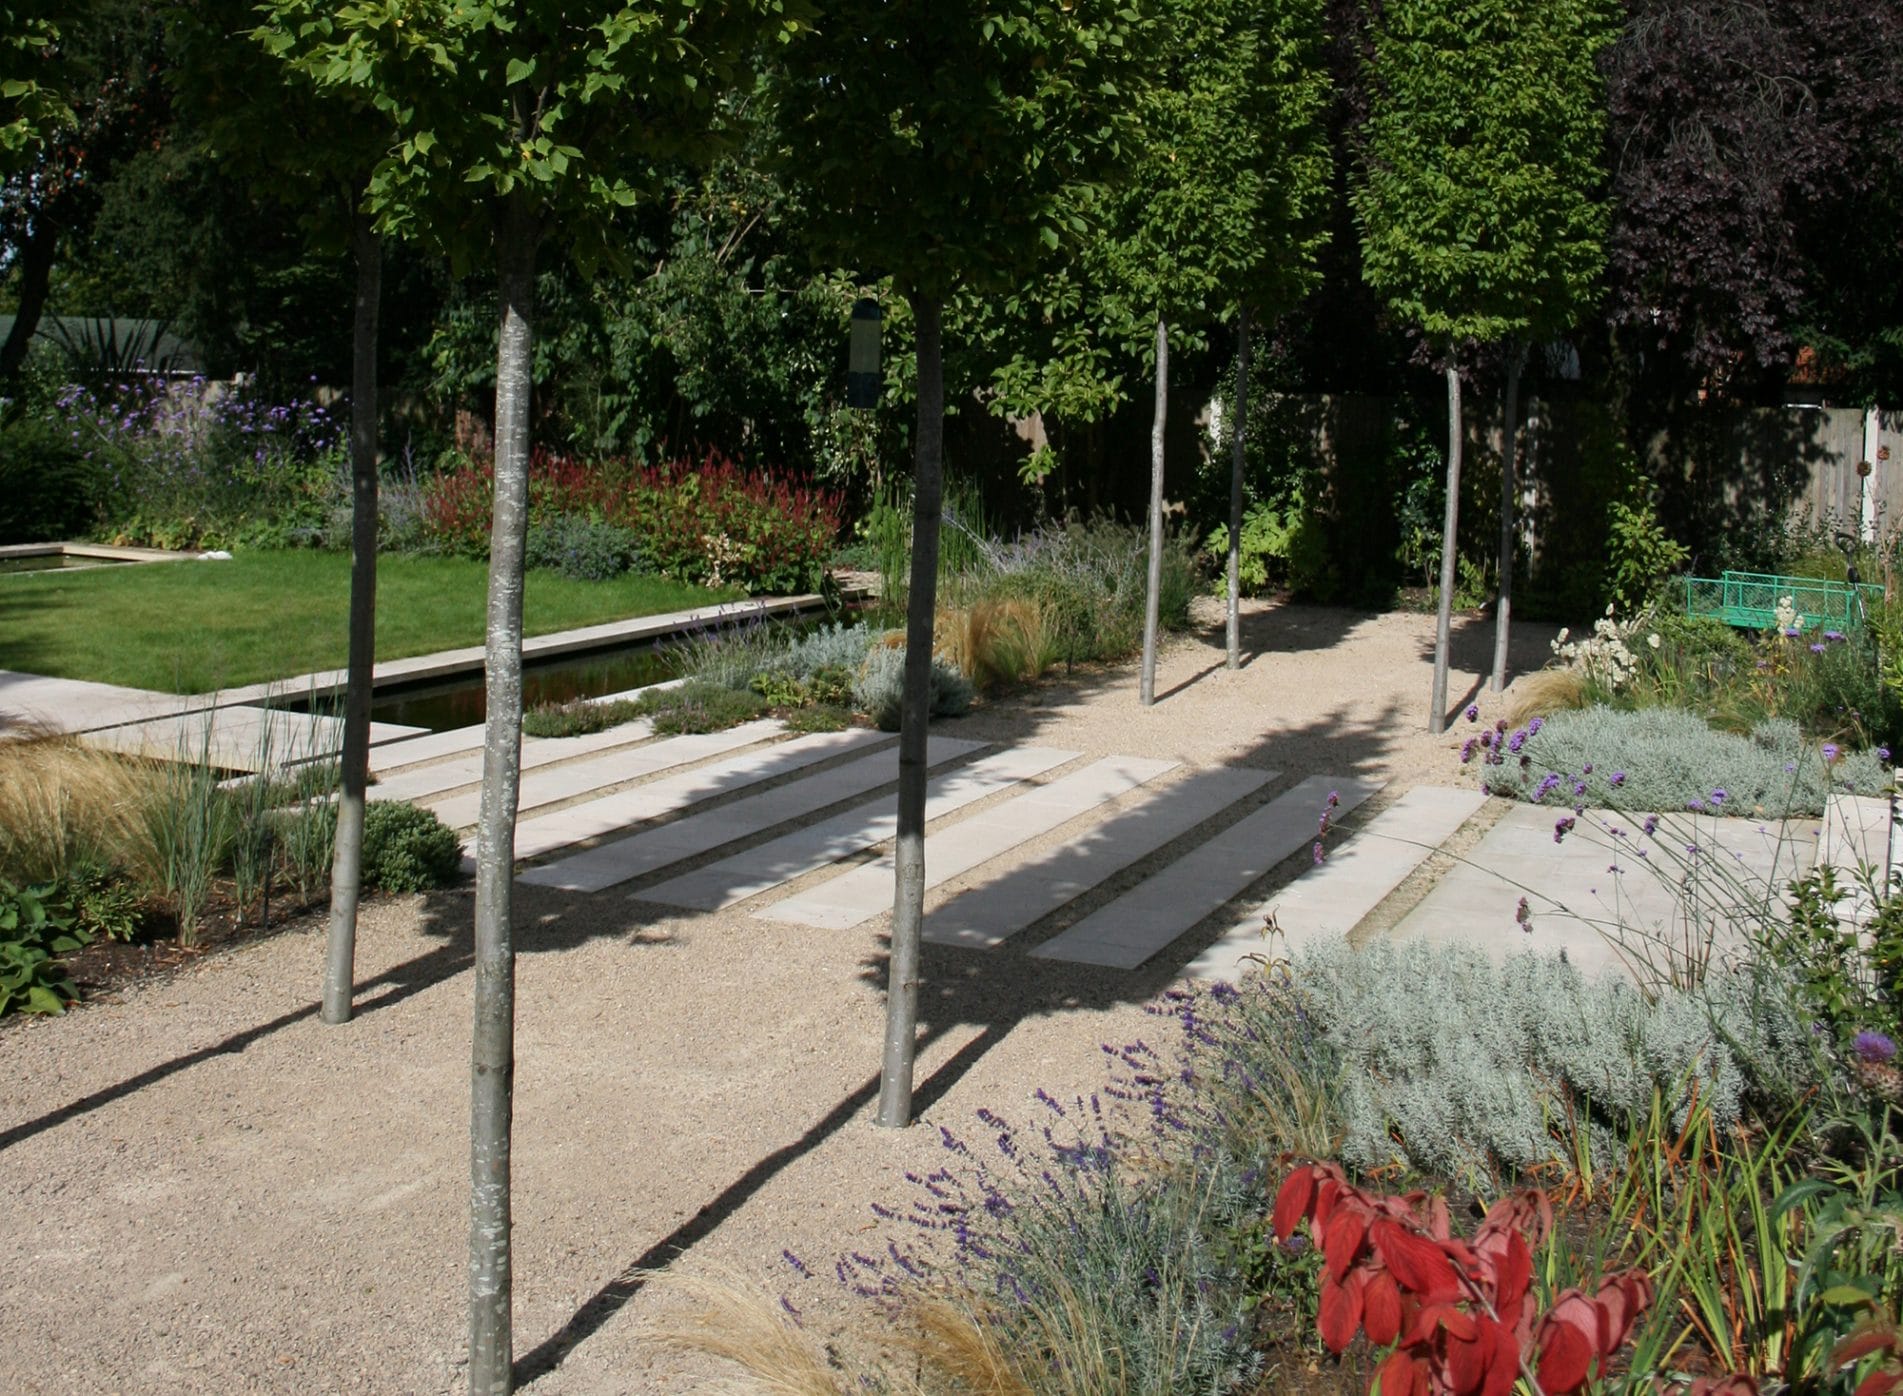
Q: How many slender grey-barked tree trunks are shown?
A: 7